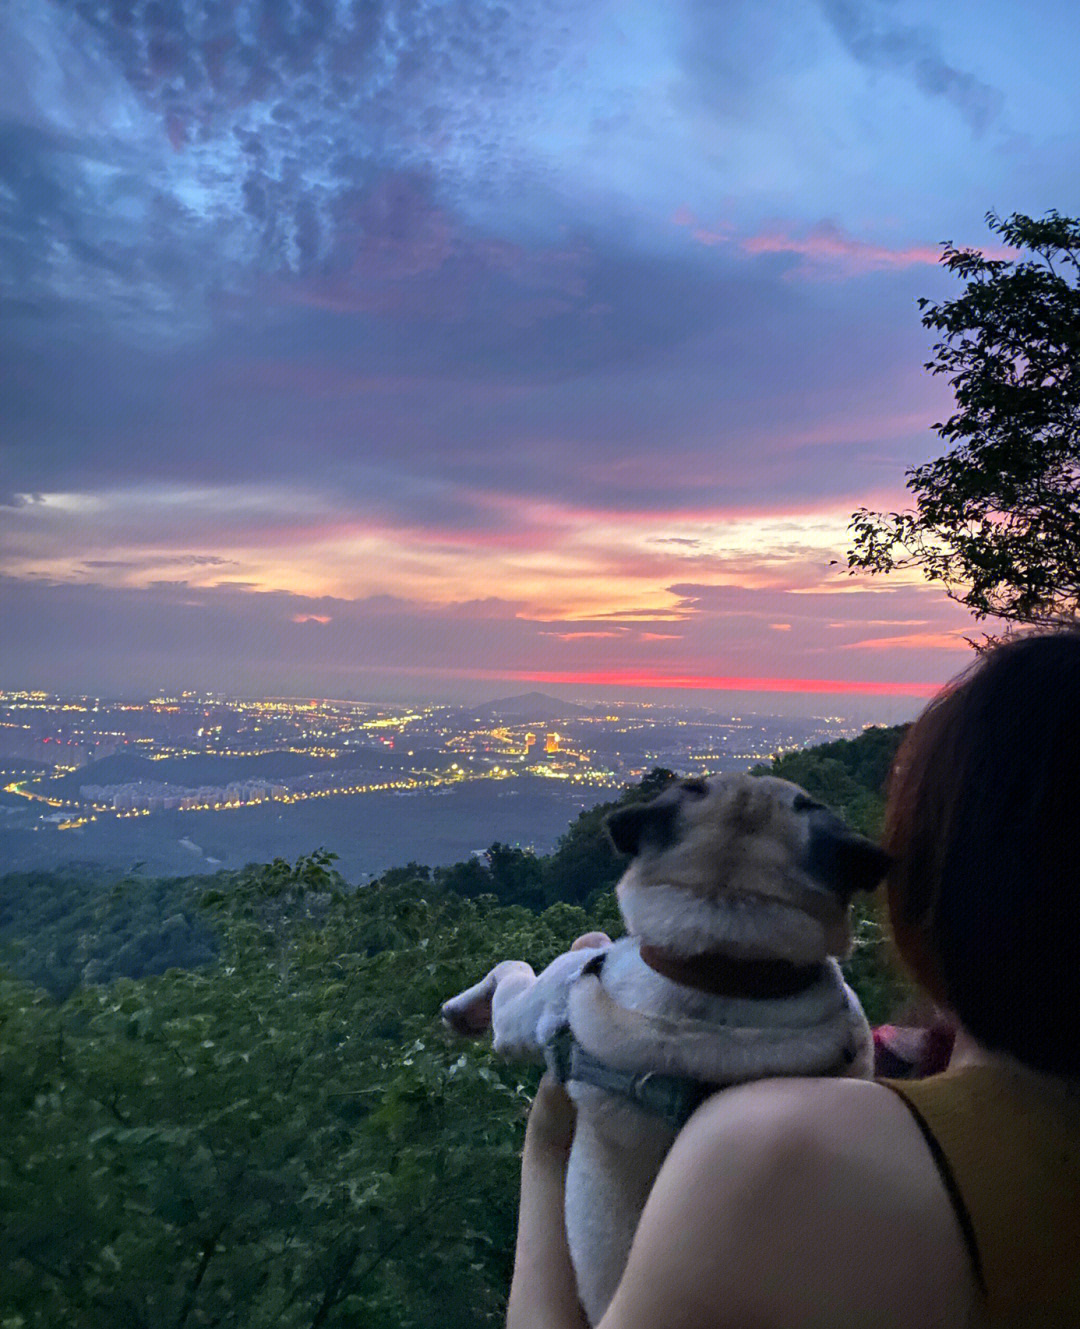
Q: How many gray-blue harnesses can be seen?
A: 1